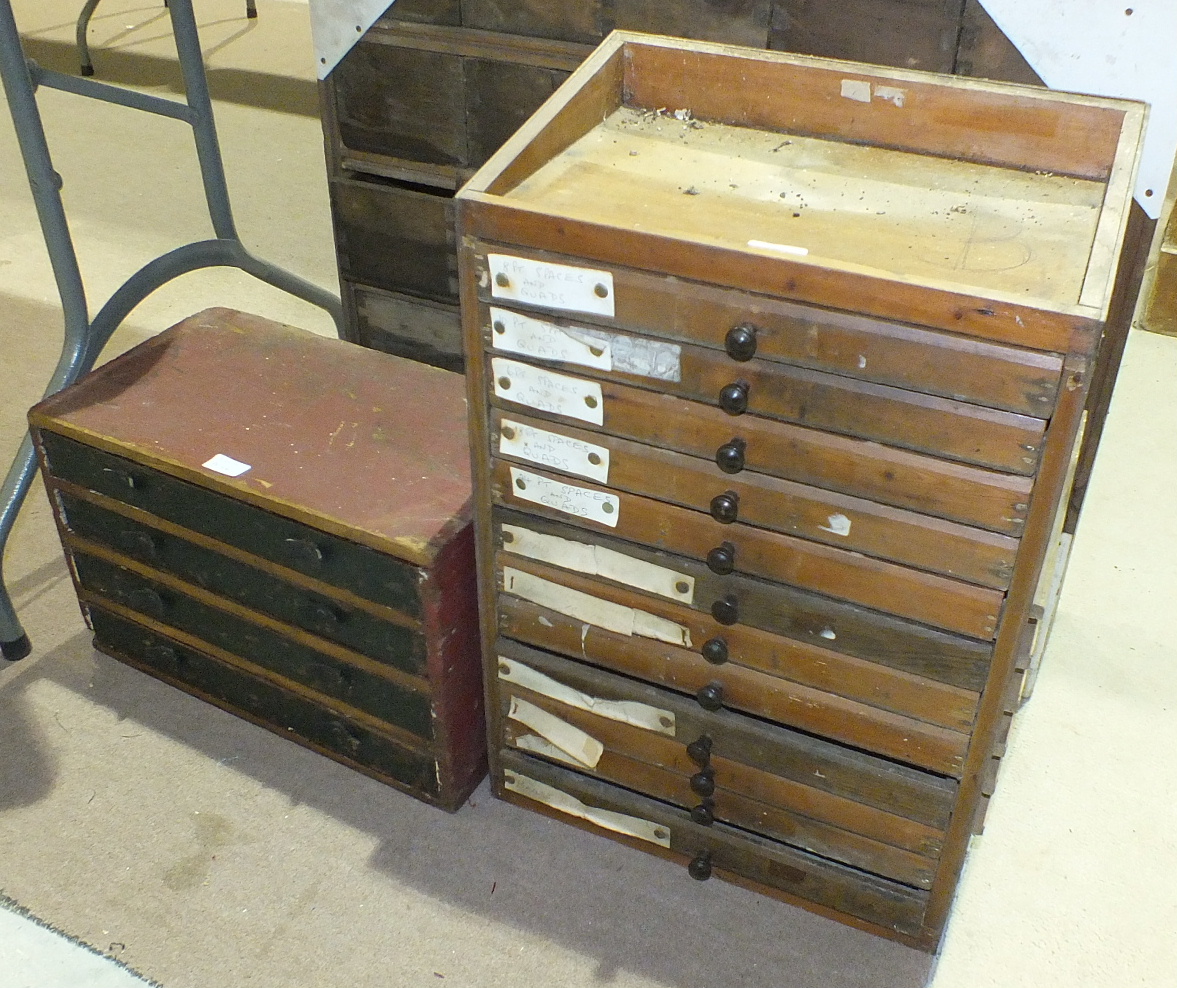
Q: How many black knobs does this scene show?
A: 12